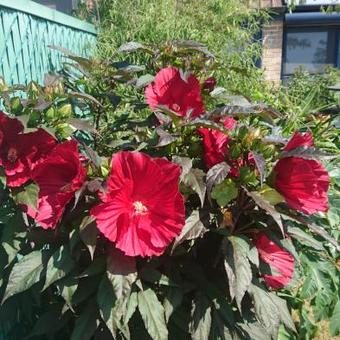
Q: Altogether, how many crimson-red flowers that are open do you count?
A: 7